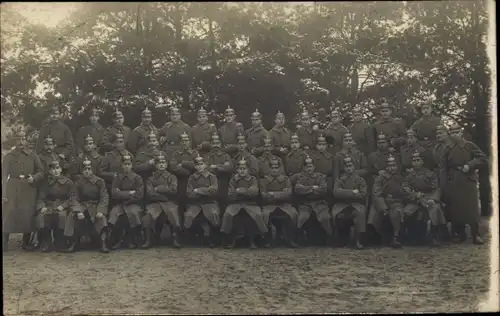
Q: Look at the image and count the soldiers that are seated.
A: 11